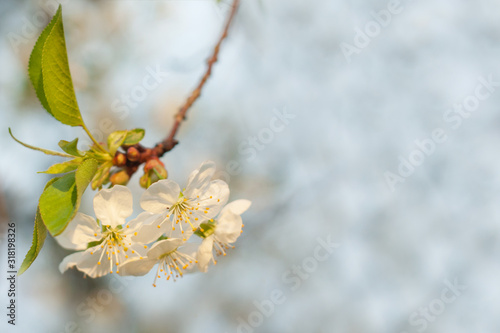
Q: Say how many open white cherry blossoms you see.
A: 4